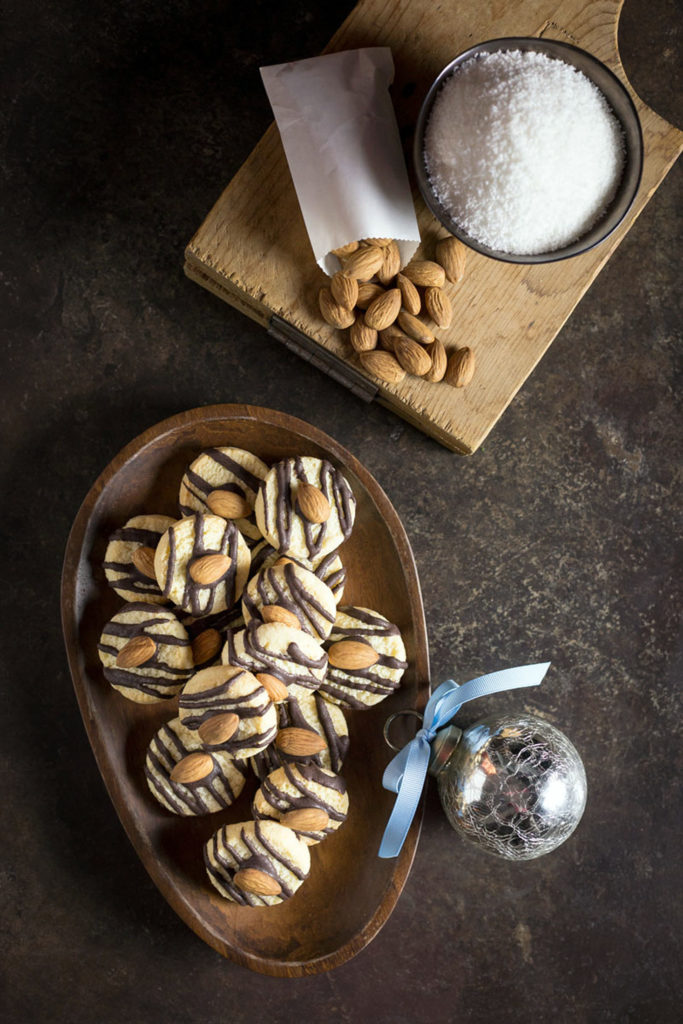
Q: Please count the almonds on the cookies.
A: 15